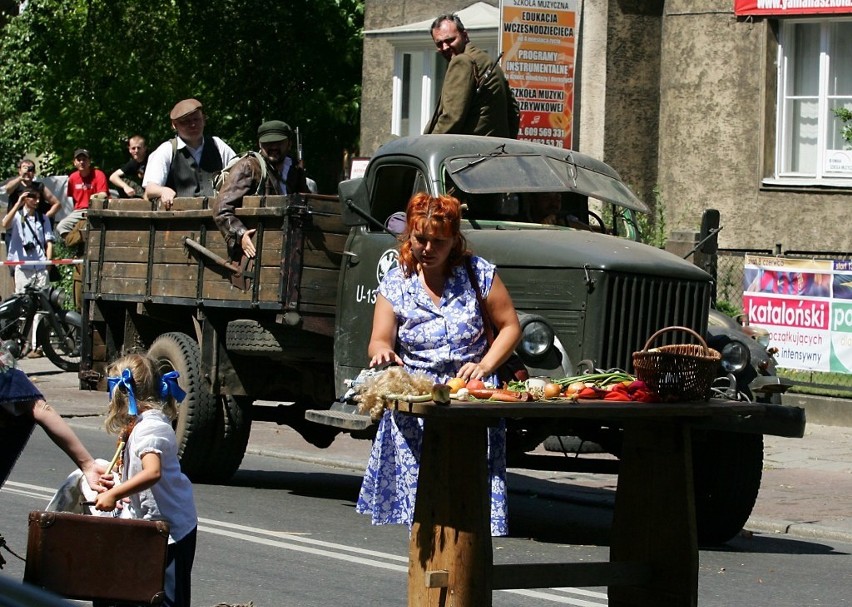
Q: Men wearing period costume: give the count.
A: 3